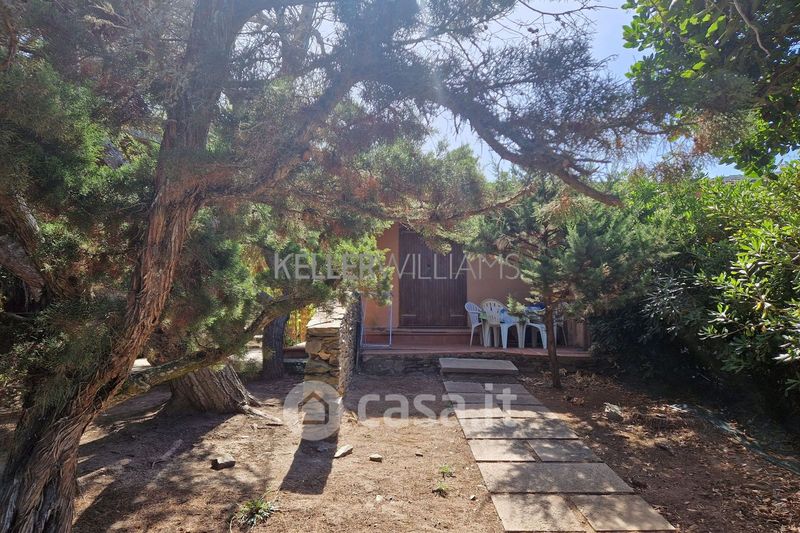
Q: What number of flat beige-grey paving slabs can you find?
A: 12